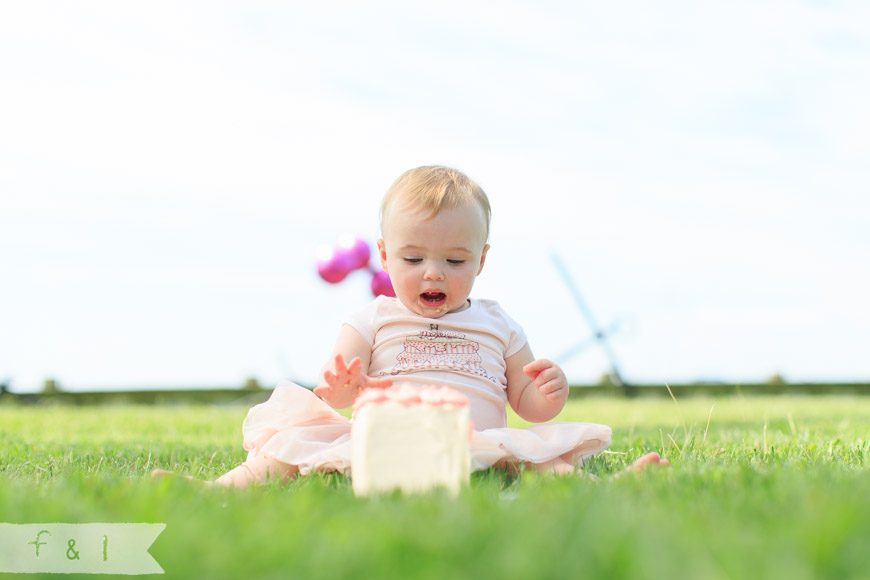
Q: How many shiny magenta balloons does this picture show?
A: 3